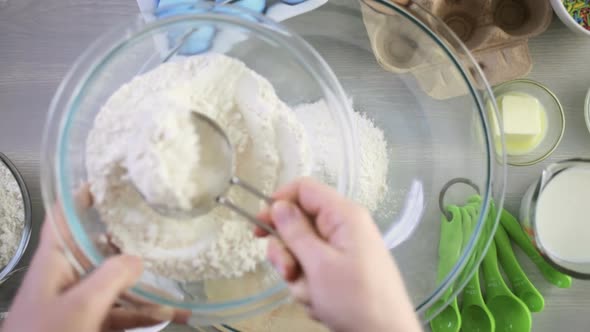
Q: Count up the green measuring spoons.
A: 5